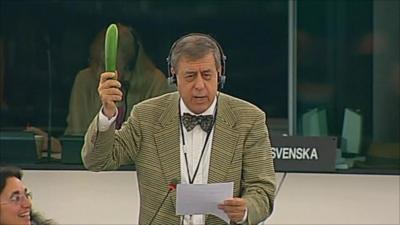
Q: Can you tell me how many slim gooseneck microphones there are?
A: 1